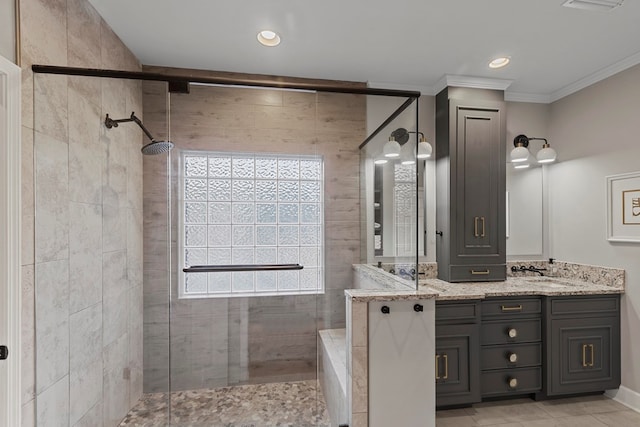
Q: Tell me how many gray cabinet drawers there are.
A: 5